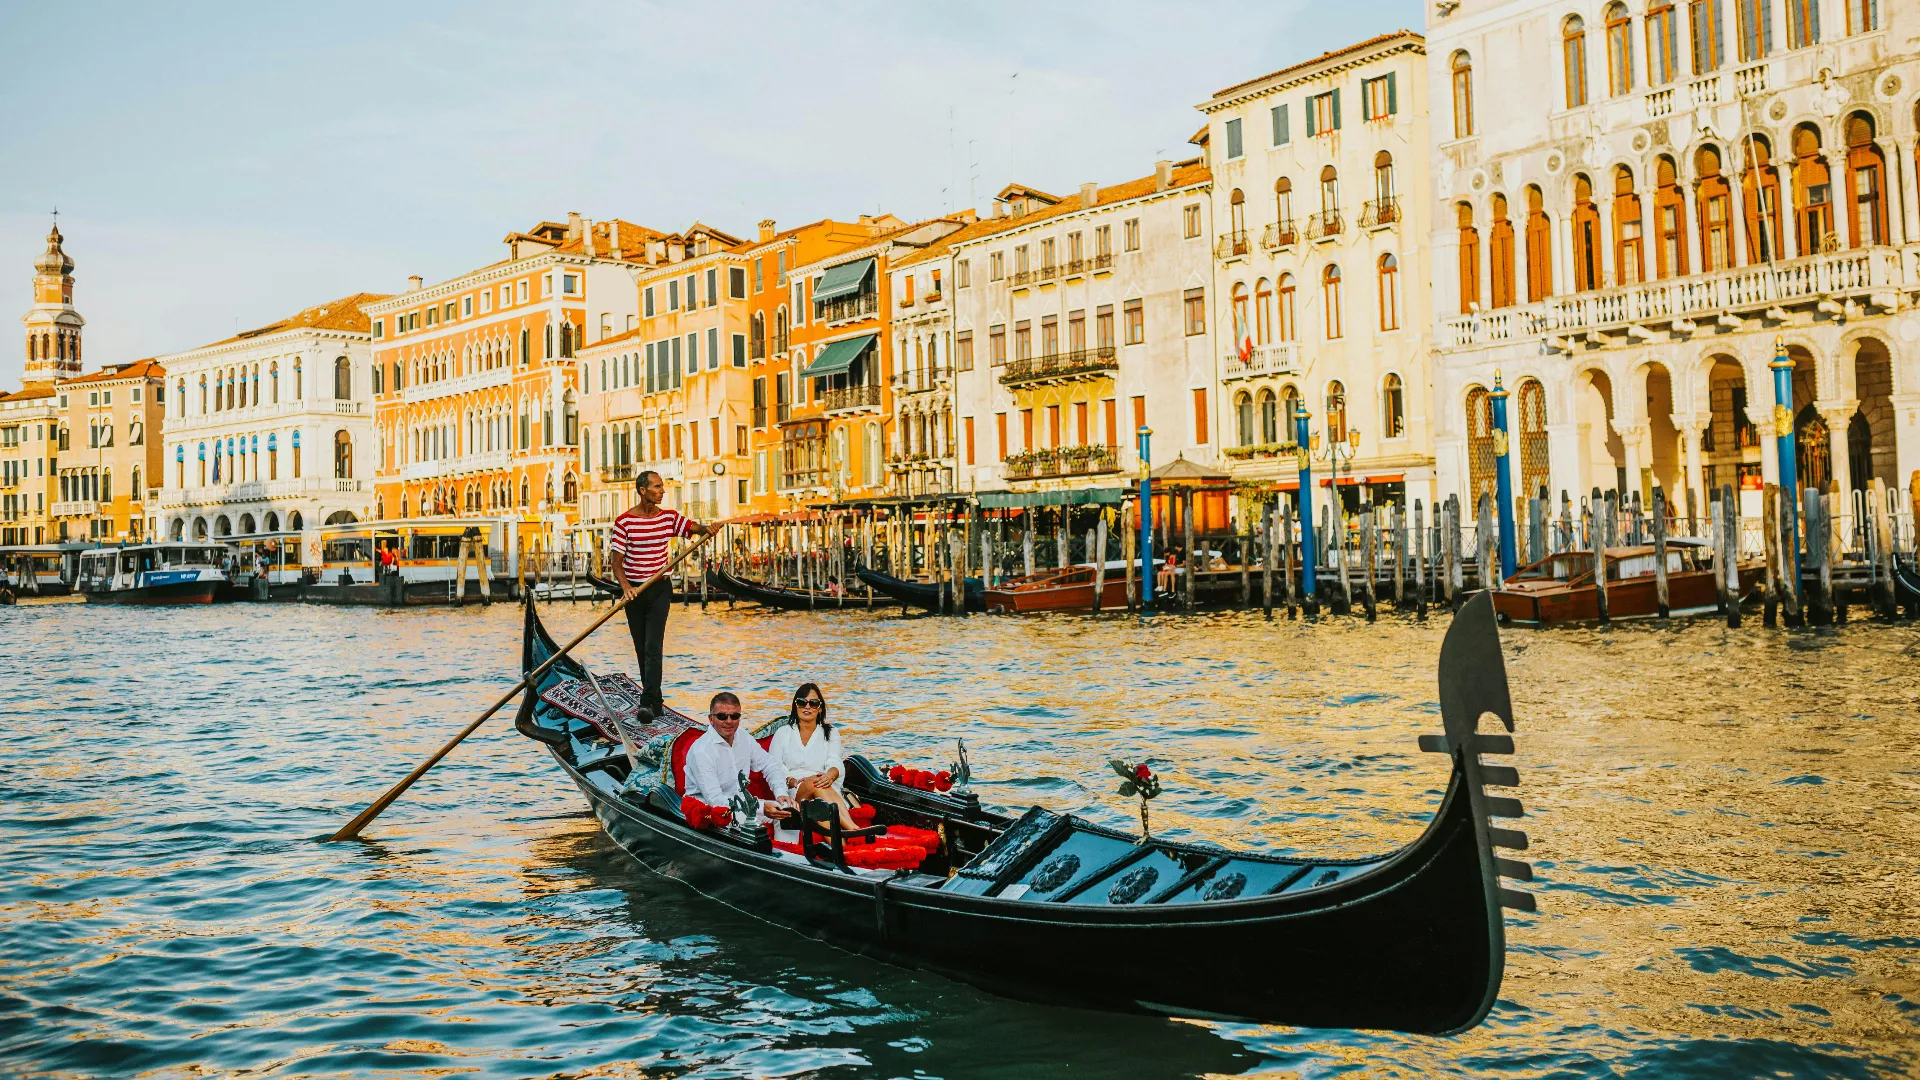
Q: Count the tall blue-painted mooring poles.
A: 4